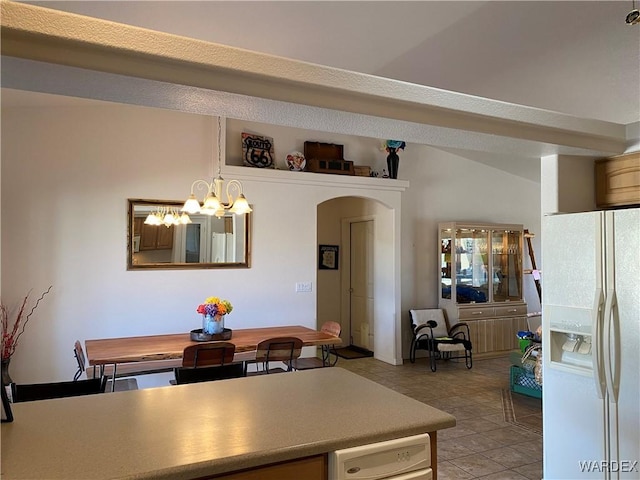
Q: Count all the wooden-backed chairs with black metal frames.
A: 4